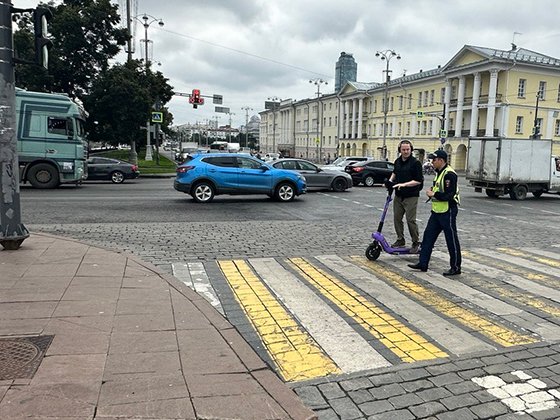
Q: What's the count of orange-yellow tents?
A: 0